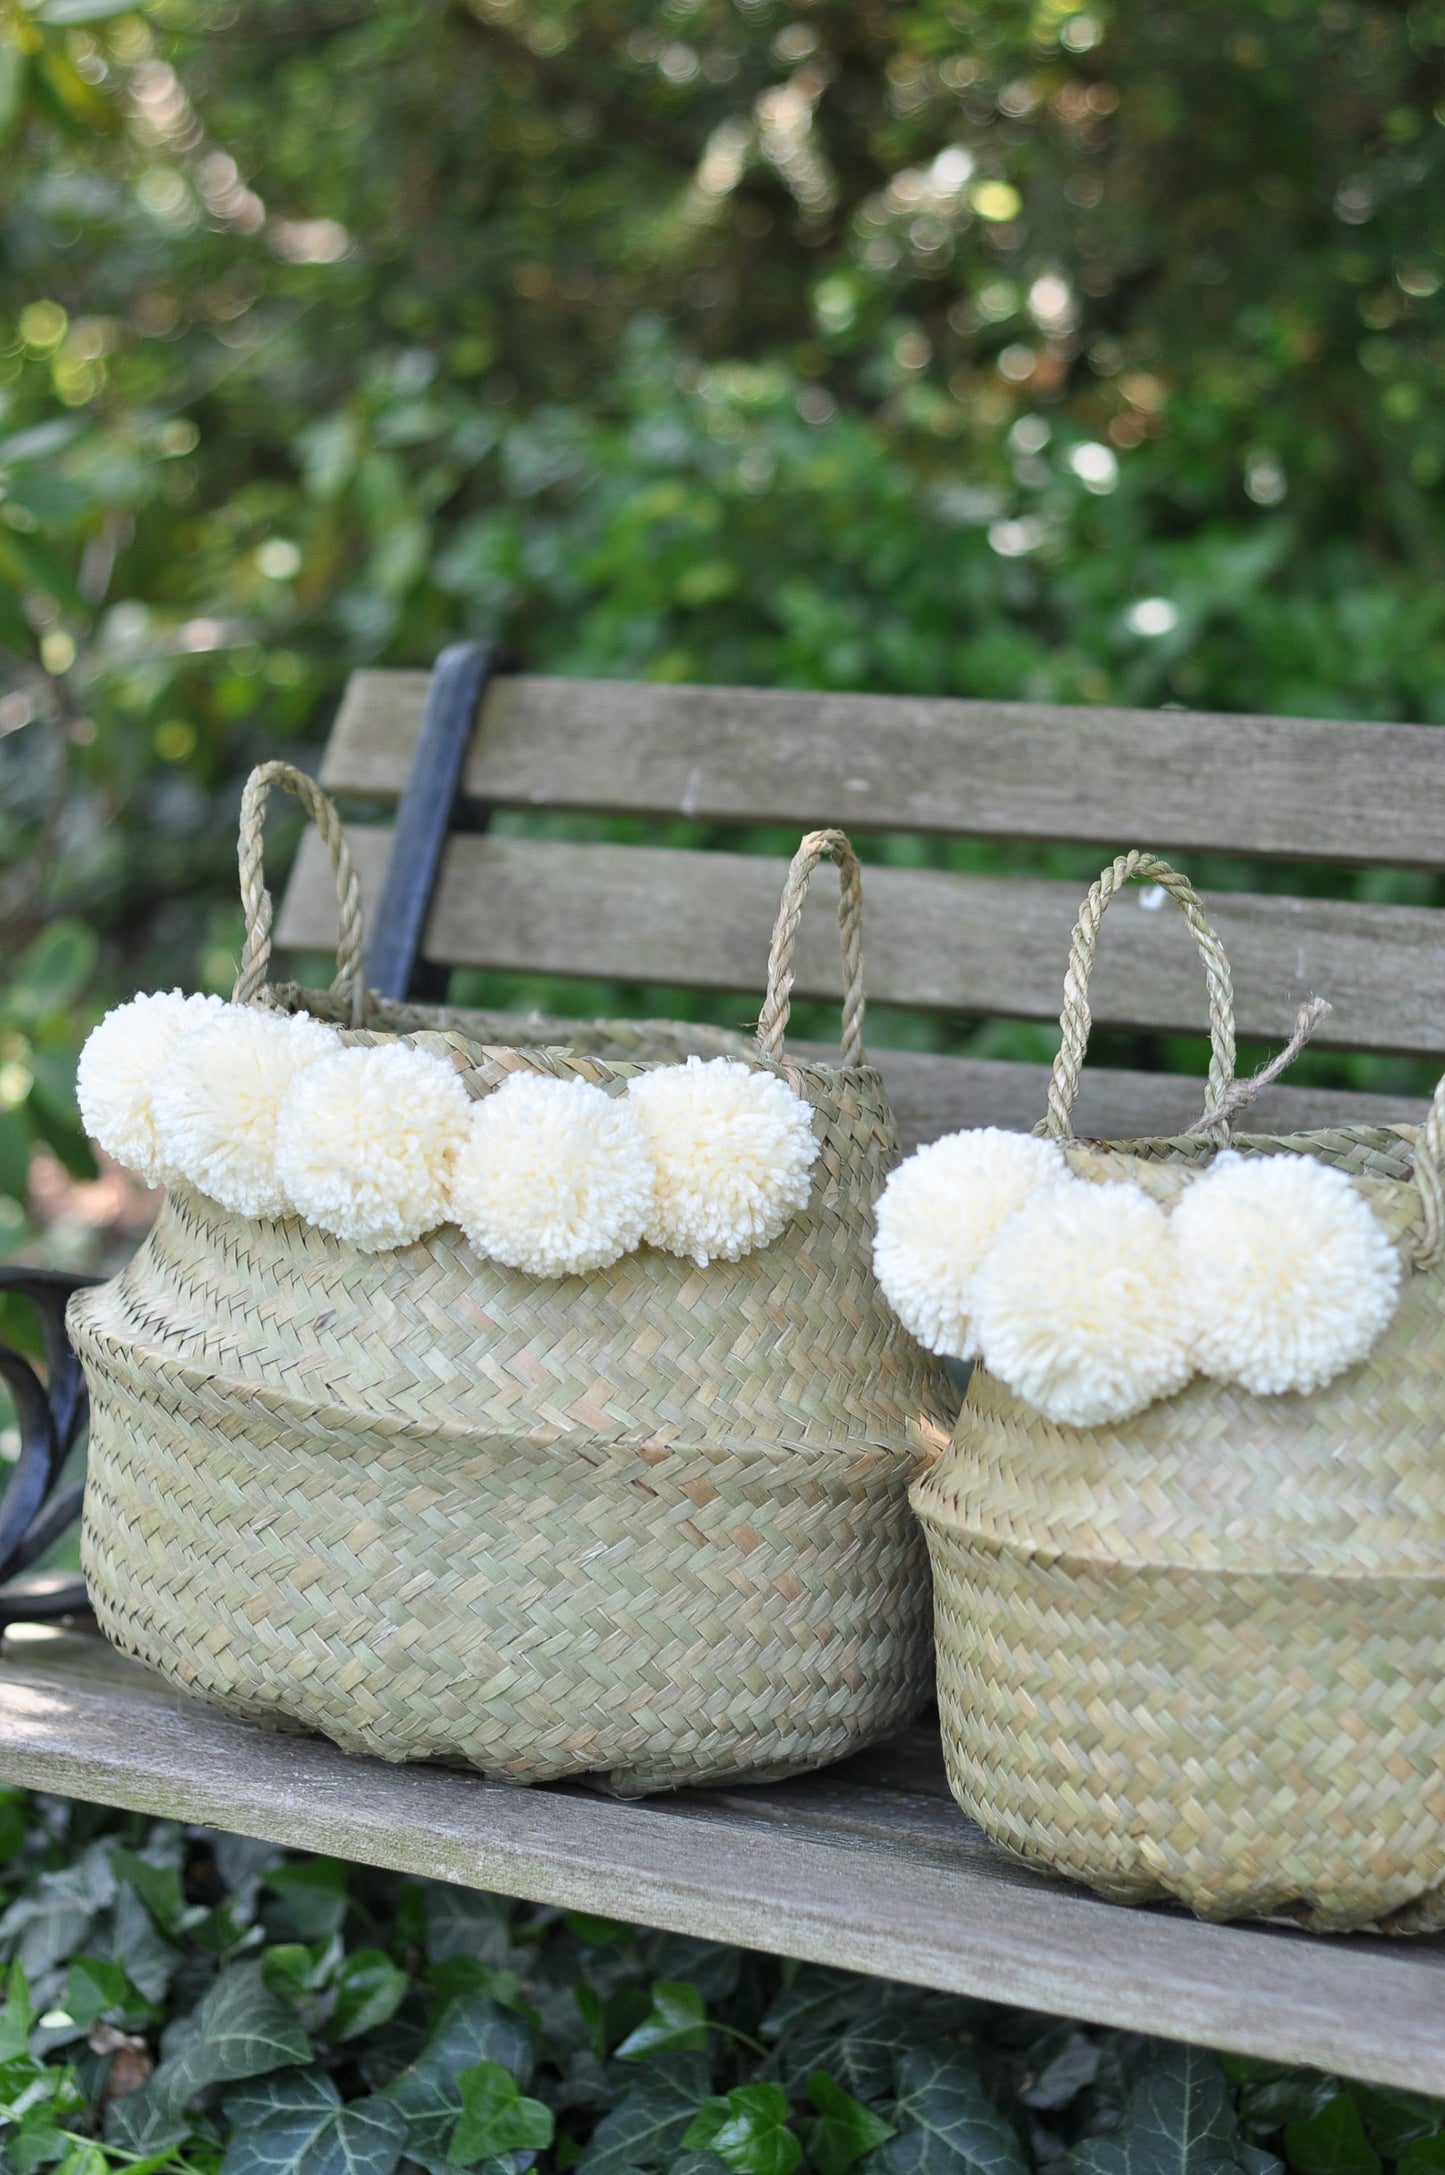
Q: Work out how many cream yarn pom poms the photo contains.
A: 8